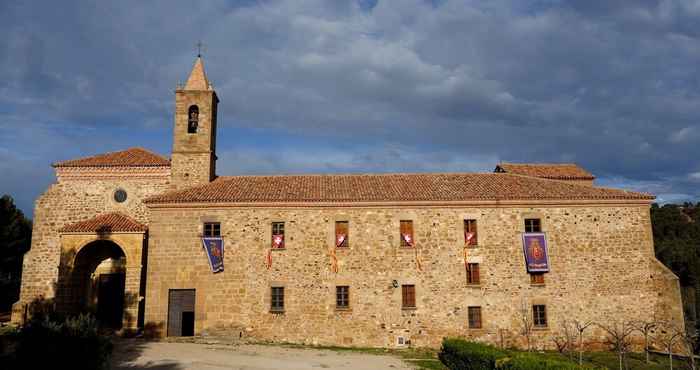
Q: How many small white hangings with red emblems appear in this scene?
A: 4